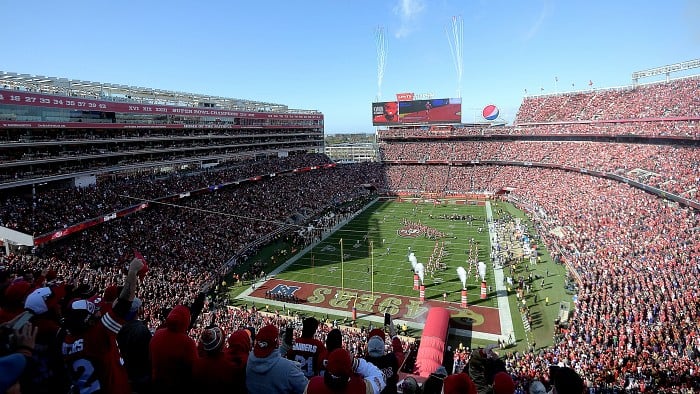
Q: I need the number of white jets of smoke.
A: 4